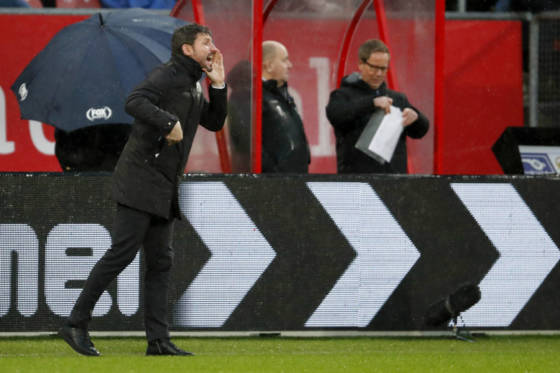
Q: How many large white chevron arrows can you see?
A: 3